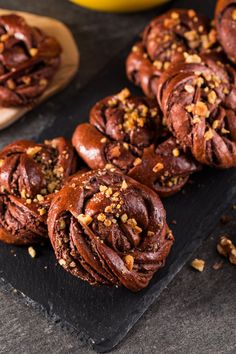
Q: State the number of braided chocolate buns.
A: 7